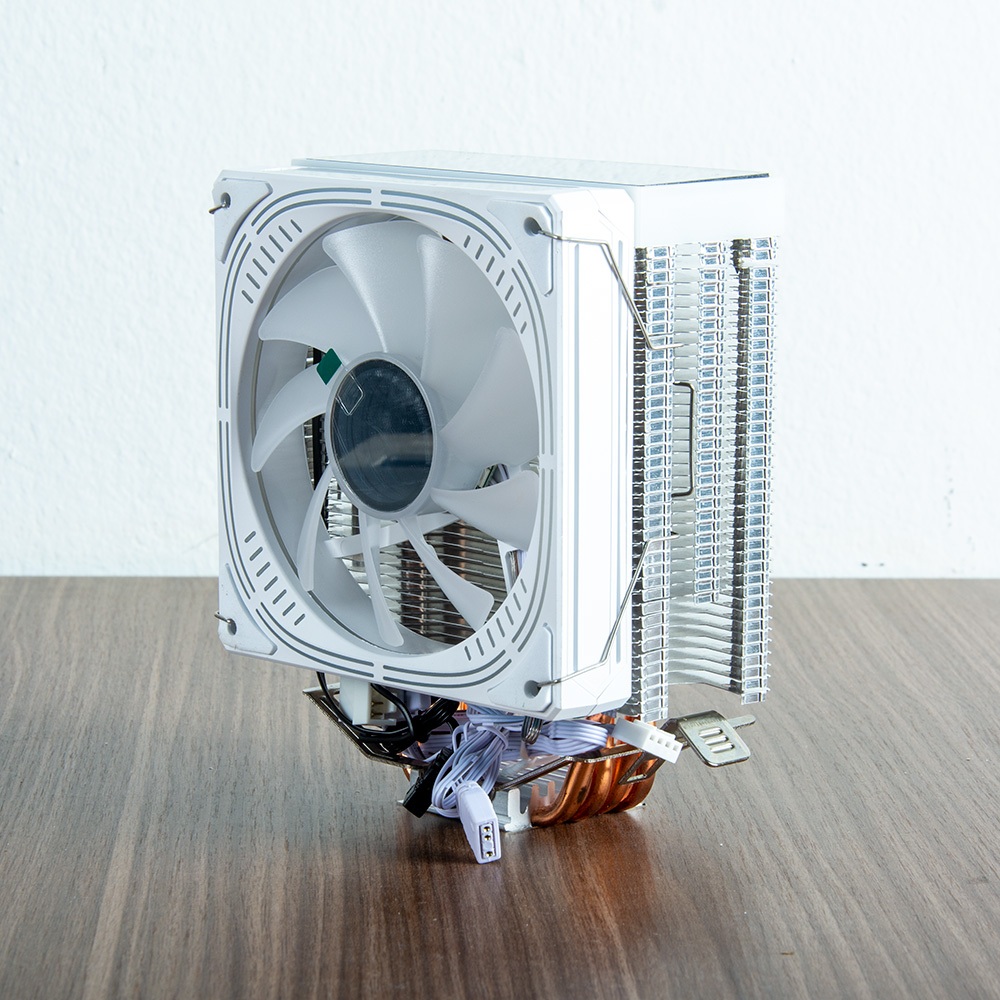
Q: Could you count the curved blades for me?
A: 9